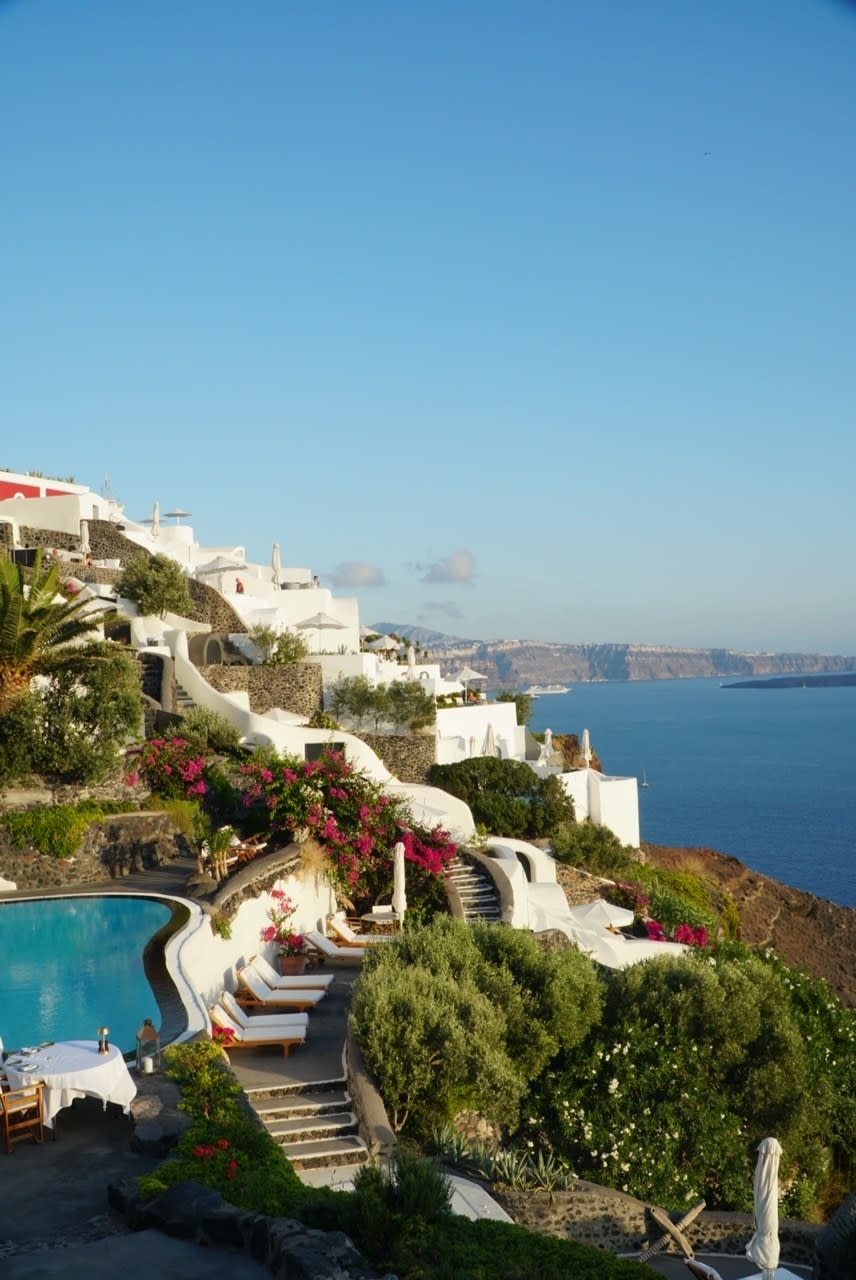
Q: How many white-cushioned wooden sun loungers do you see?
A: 6